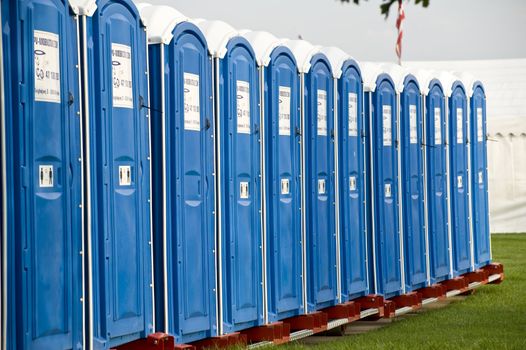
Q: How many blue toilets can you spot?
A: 12